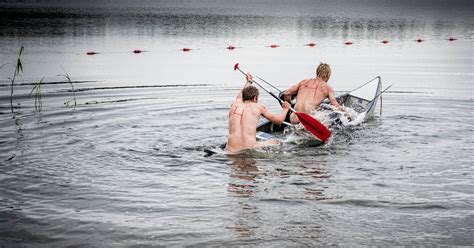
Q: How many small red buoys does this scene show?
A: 10